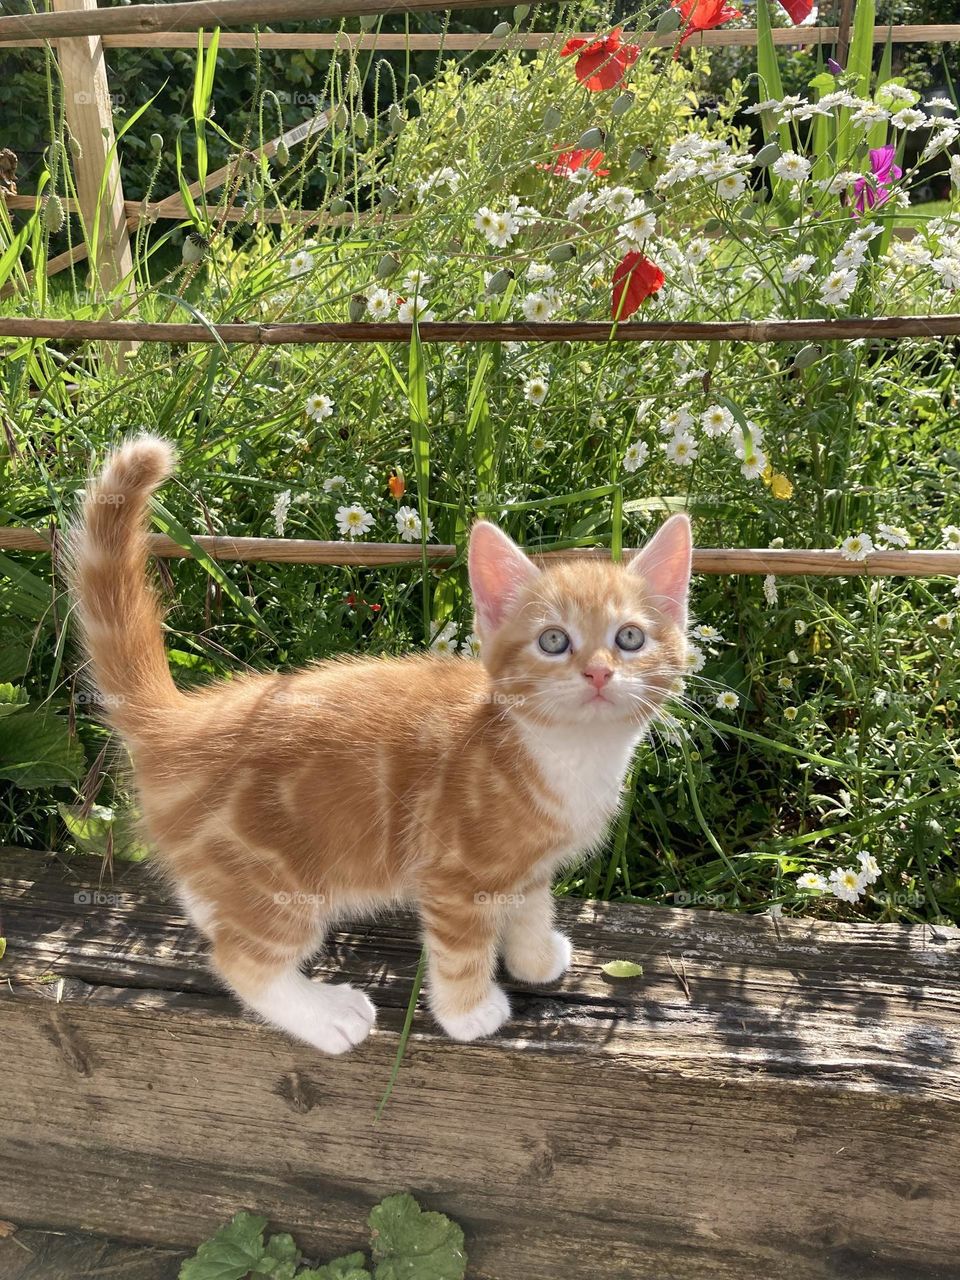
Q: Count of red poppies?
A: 5